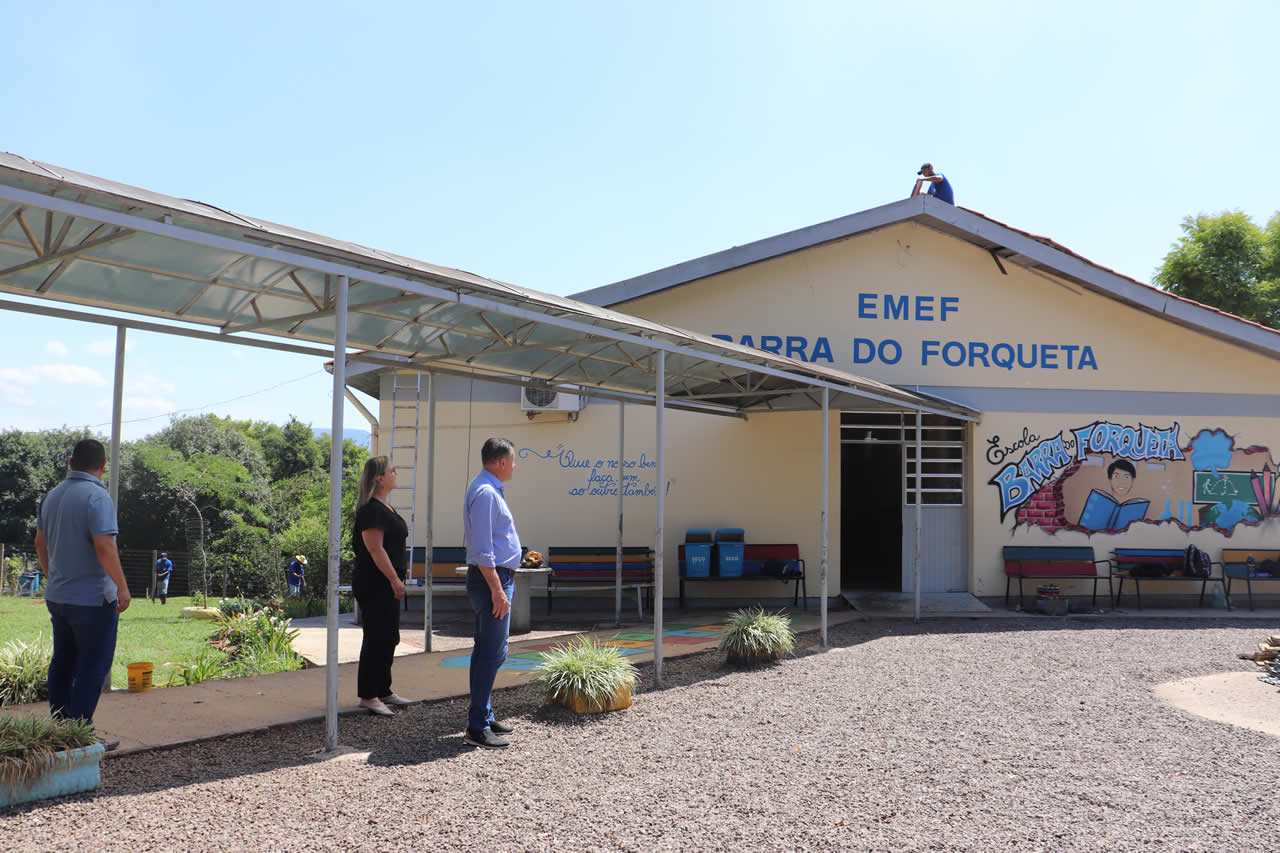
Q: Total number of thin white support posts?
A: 7